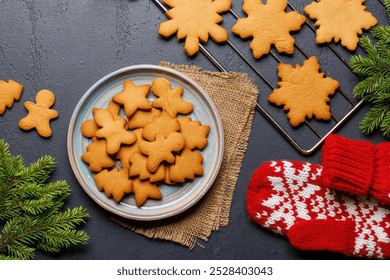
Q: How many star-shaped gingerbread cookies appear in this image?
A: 2